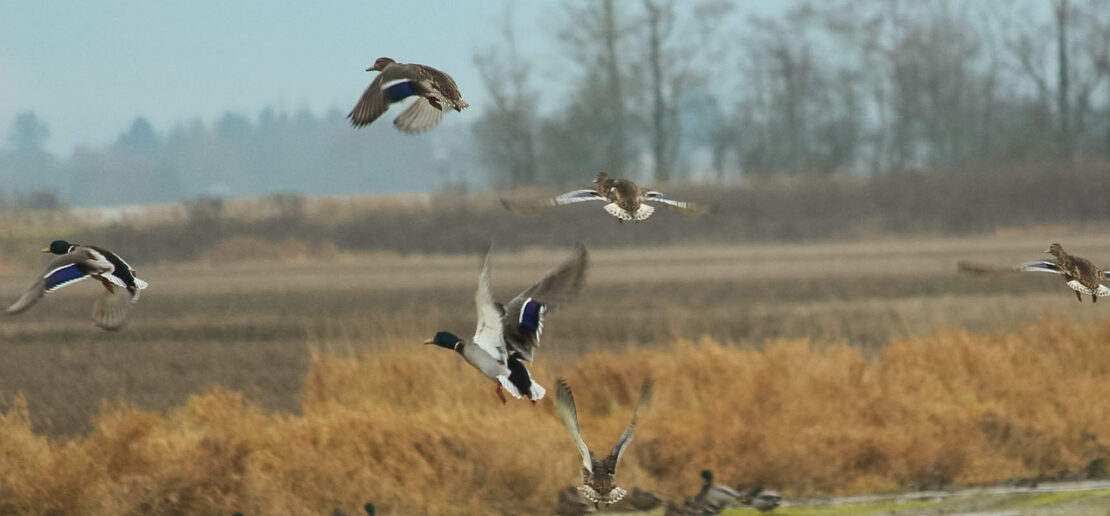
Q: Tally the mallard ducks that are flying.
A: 6